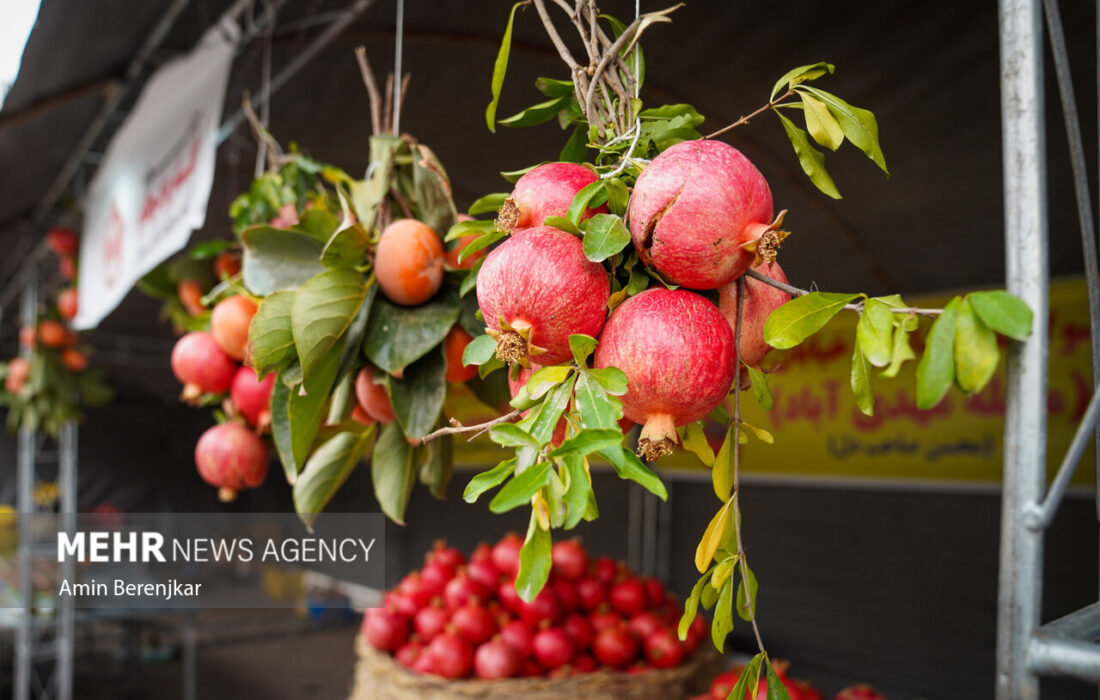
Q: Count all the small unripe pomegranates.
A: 0